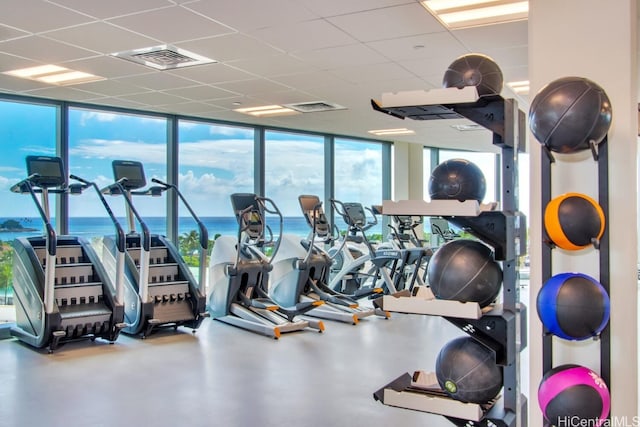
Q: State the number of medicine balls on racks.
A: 8